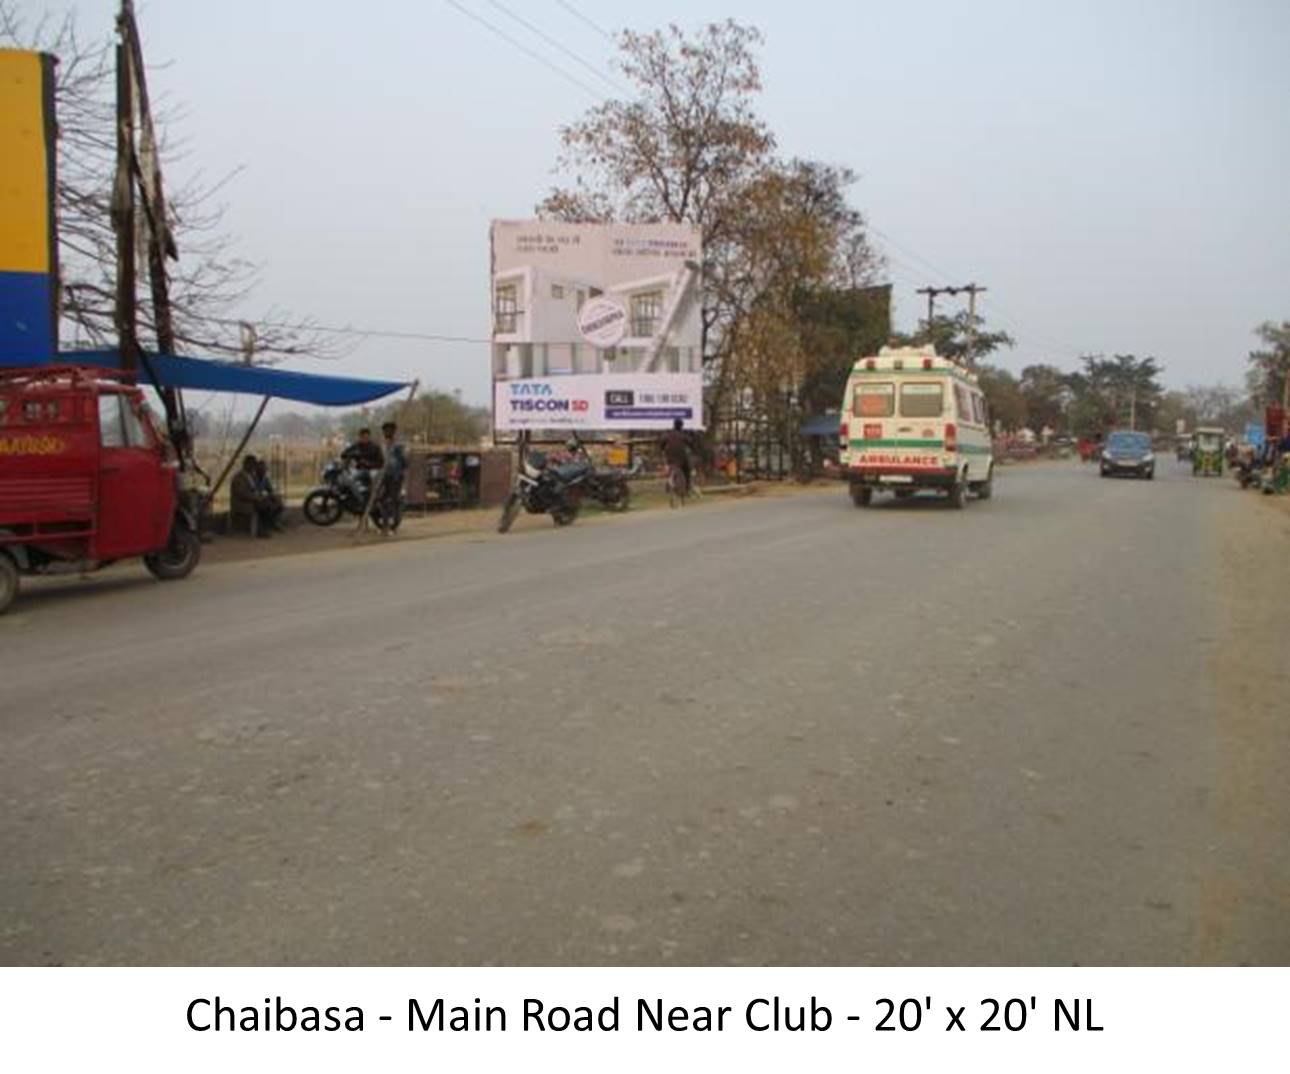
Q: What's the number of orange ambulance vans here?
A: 0